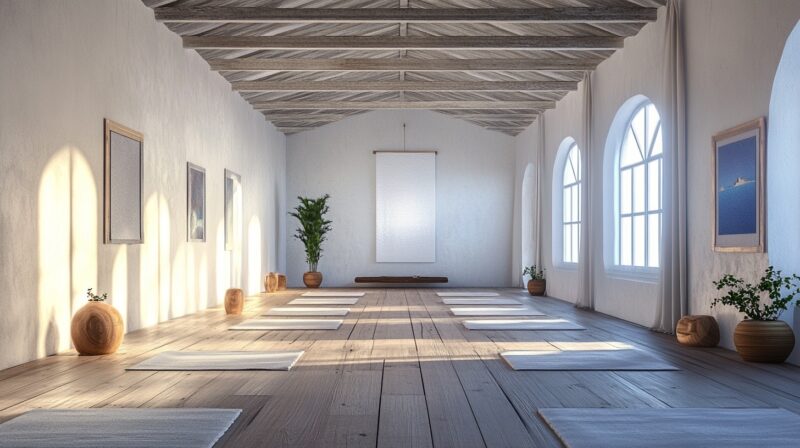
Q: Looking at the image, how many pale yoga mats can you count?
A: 12